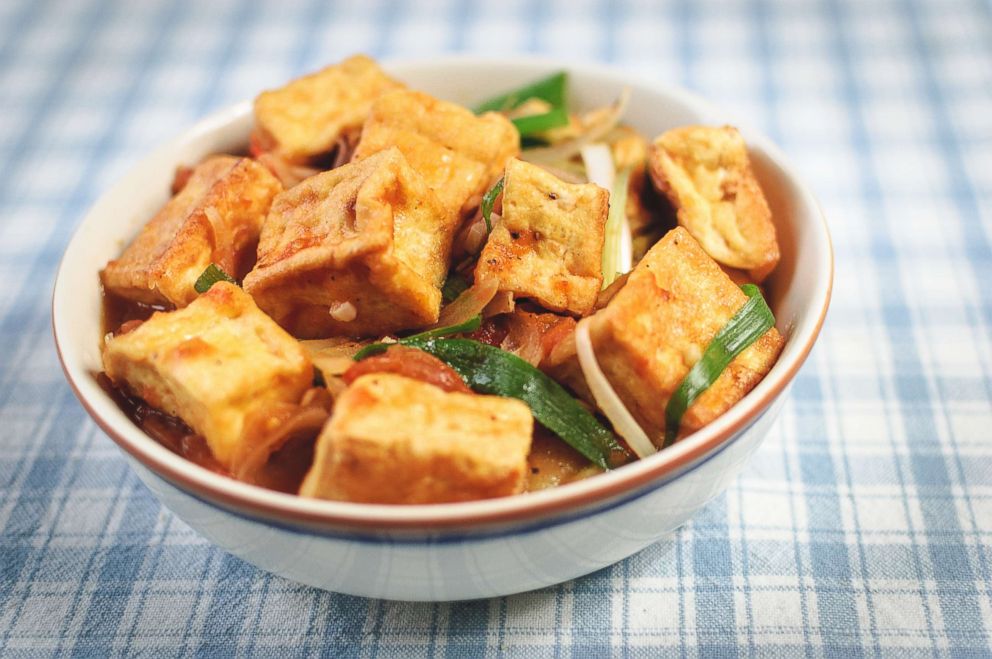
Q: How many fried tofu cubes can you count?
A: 9